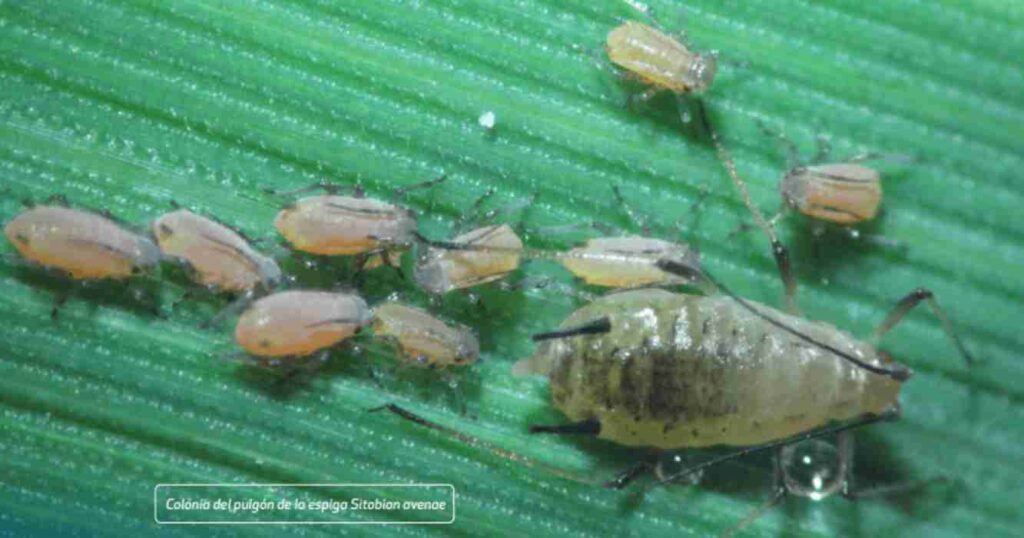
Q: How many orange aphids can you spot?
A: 9